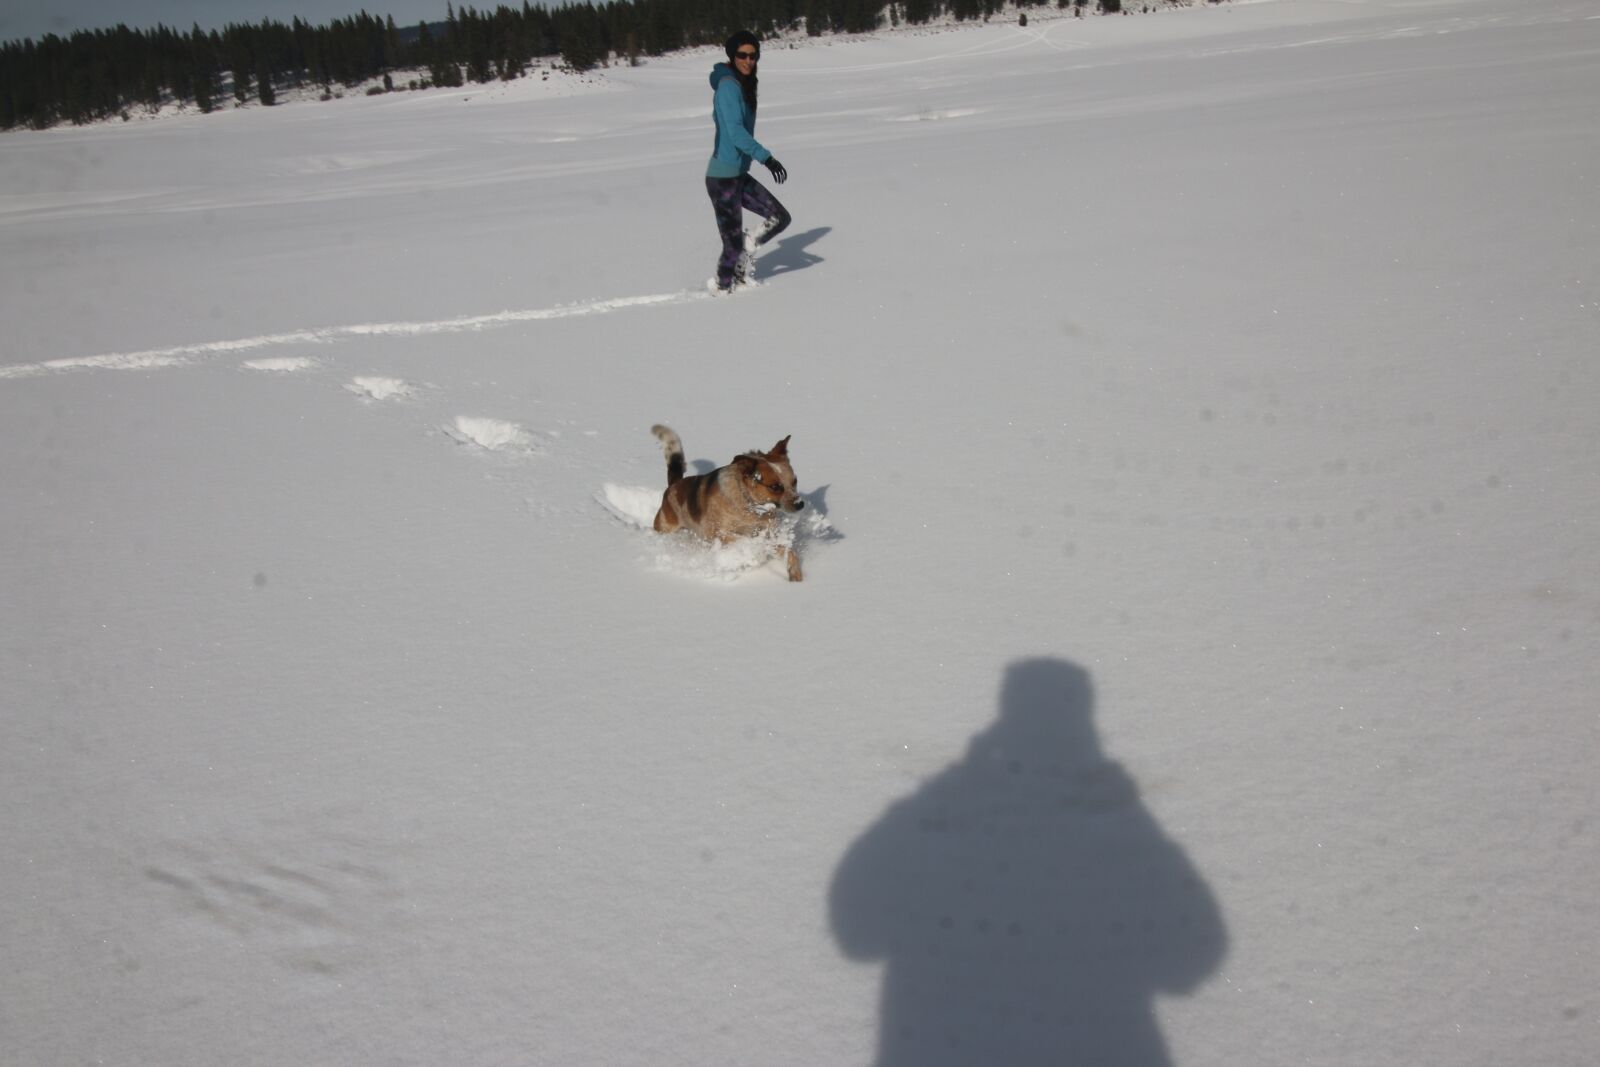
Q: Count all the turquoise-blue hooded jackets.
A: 1